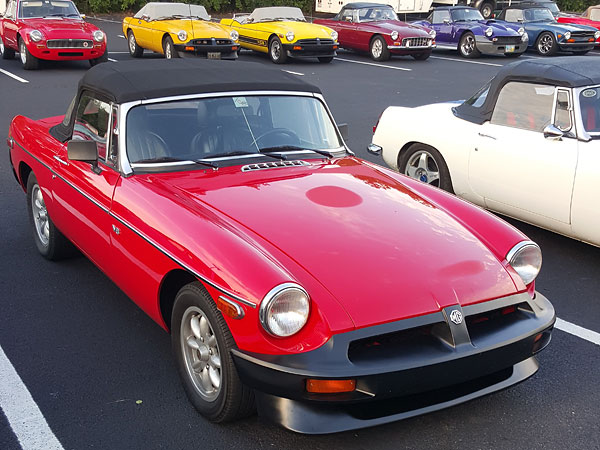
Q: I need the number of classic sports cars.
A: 9